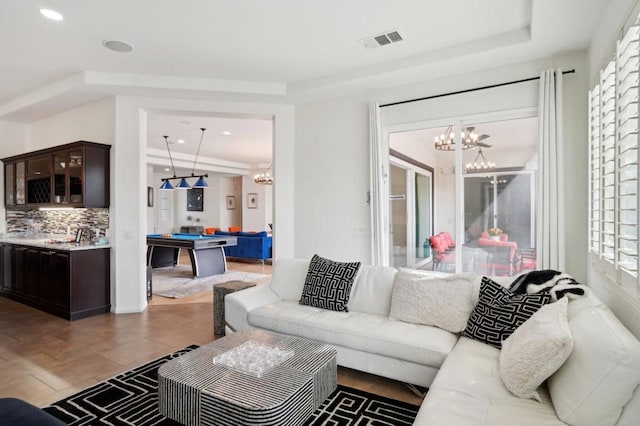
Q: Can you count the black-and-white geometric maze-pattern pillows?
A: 2